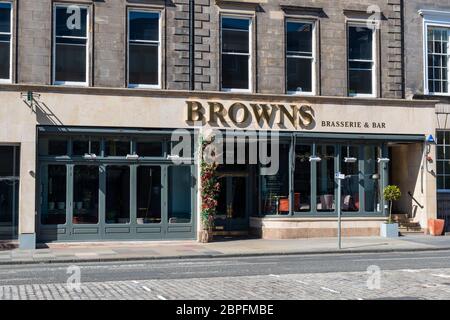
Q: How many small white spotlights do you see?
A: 6